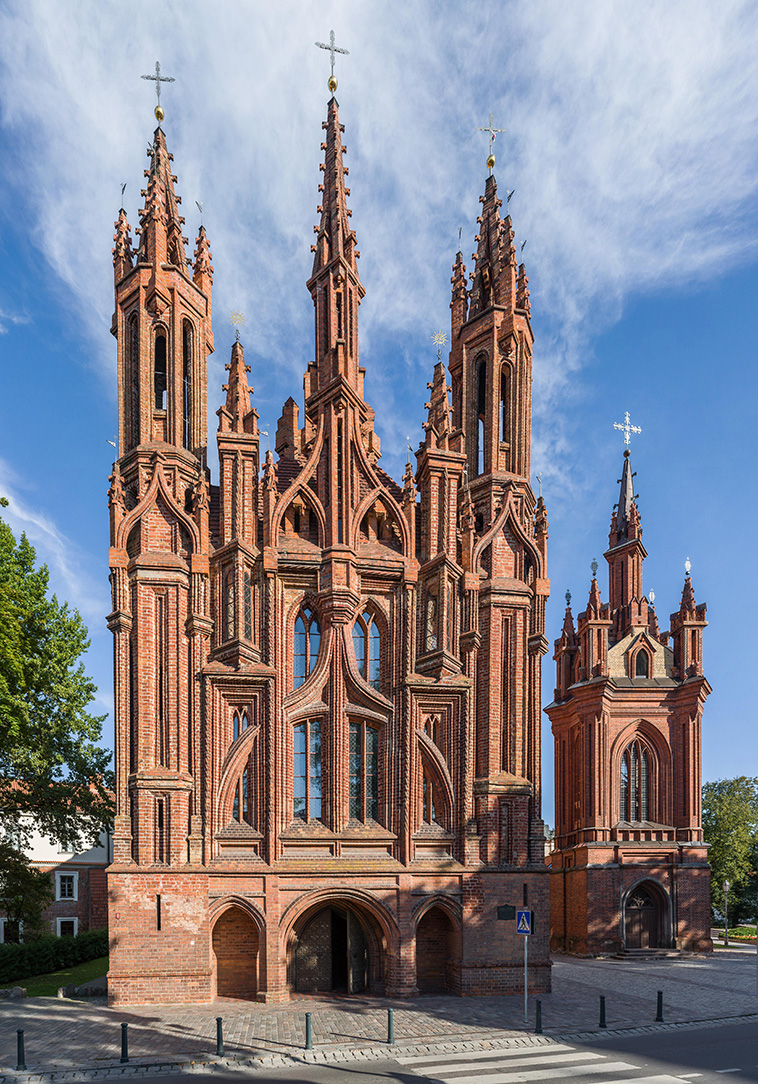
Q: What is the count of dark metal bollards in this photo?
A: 8